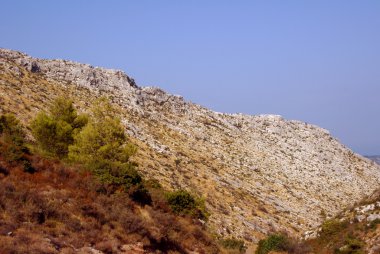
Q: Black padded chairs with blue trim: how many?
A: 0